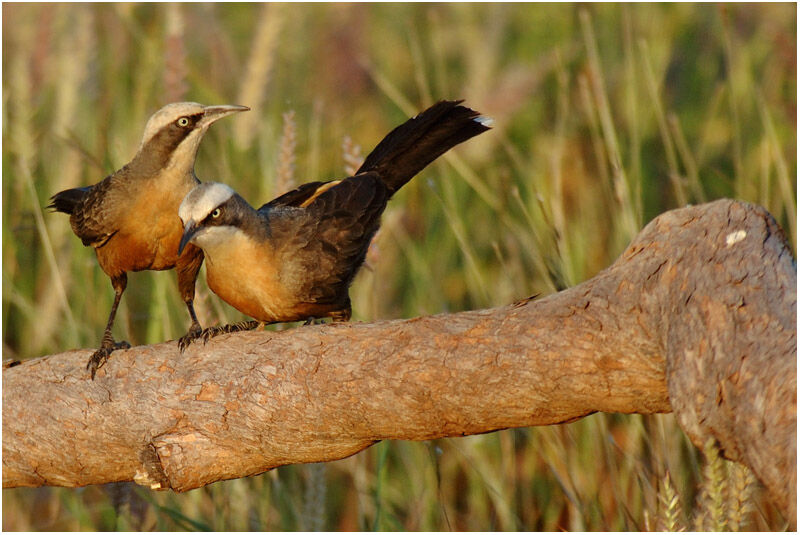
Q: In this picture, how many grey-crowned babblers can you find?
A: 2